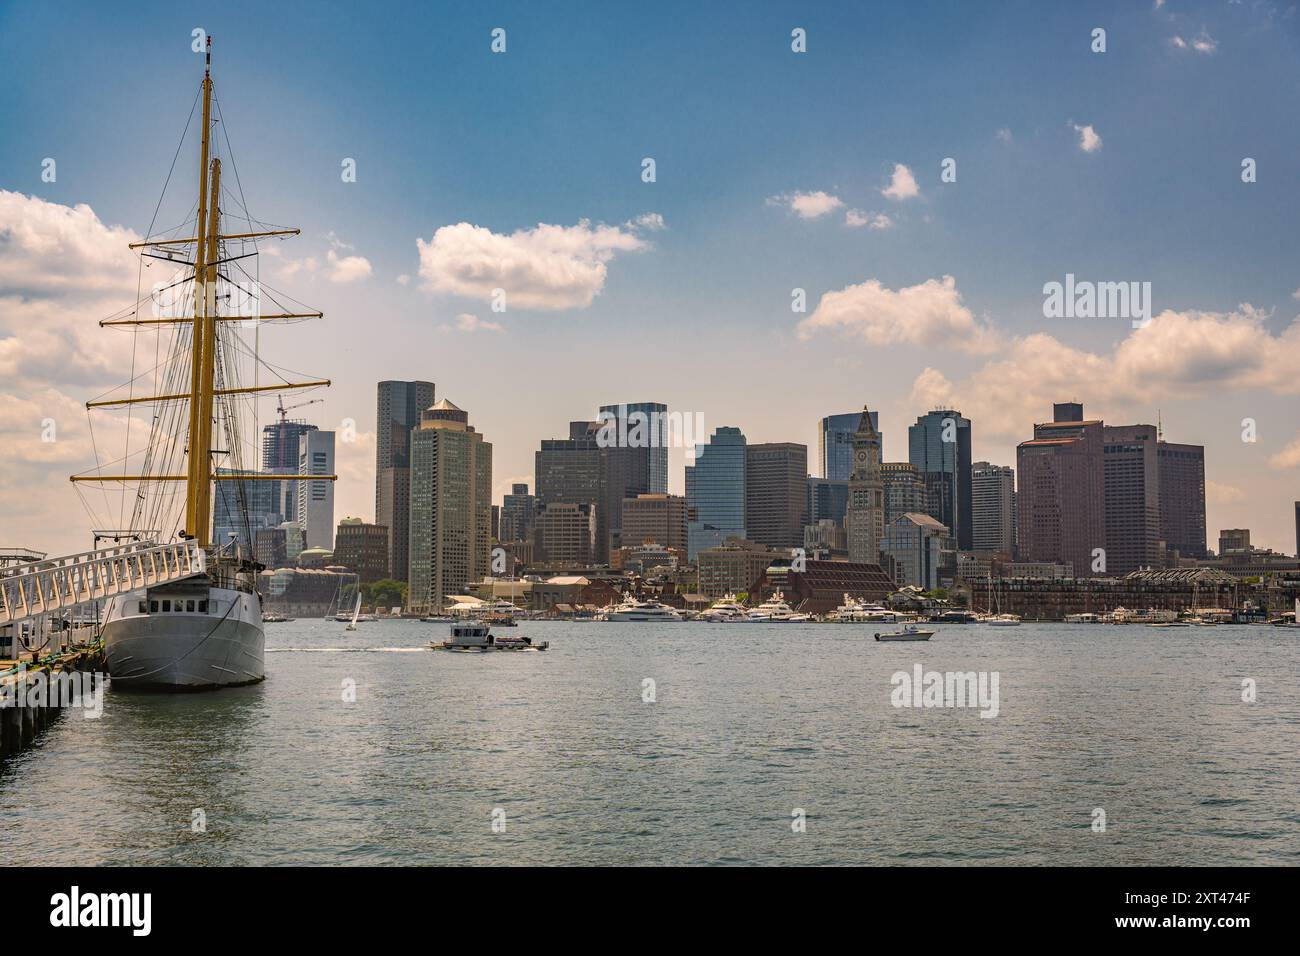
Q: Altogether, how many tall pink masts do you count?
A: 0